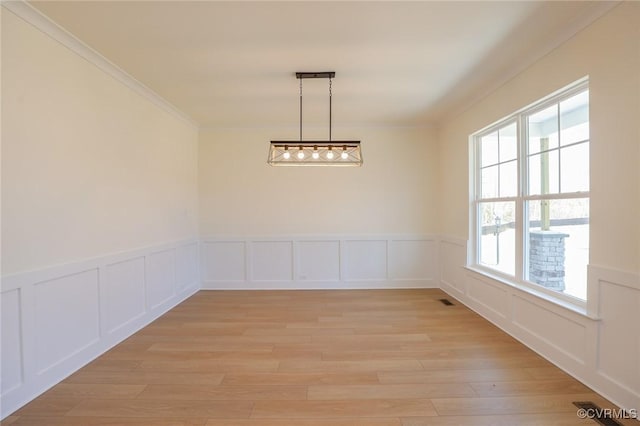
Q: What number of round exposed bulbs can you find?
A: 5